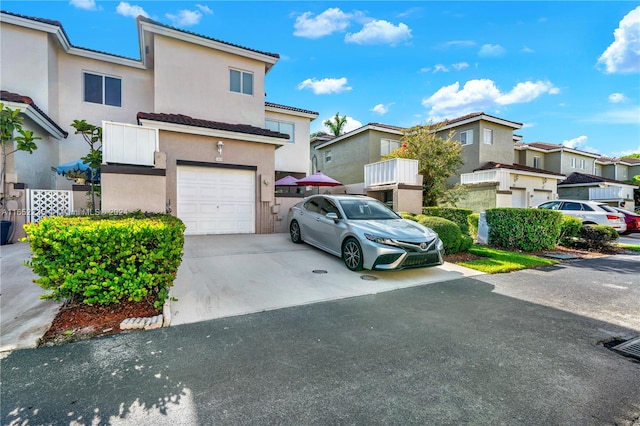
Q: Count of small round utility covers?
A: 2